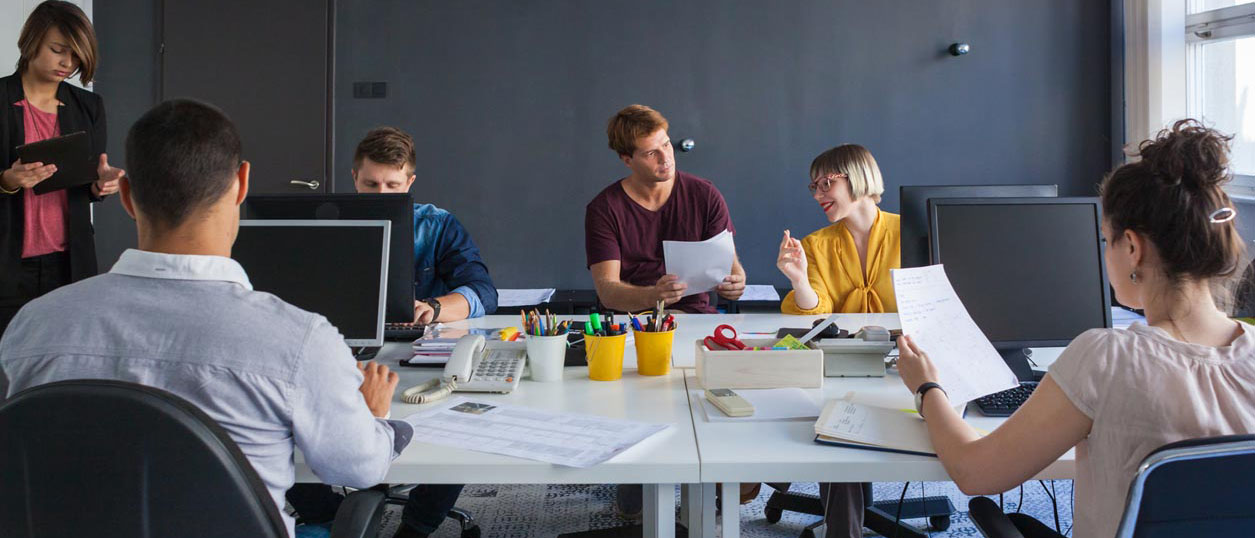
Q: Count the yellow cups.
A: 2